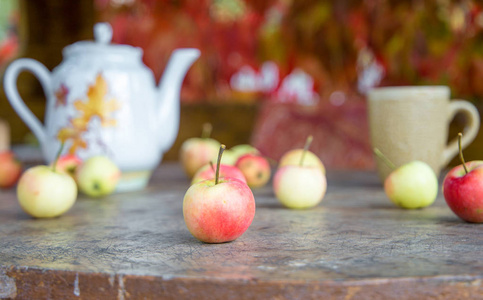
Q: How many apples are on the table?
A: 13